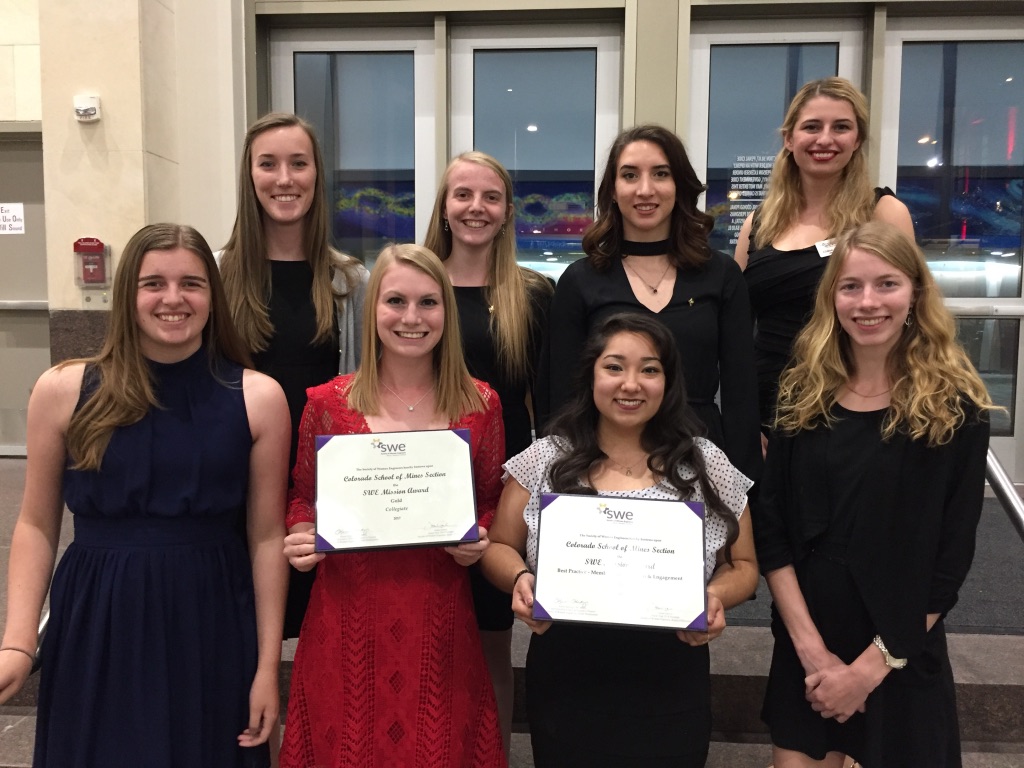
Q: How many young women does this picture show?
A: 8